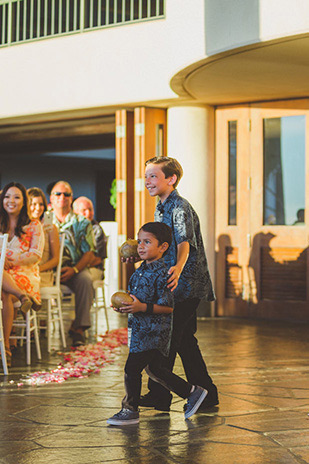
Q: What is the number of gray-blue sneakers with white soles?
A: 2